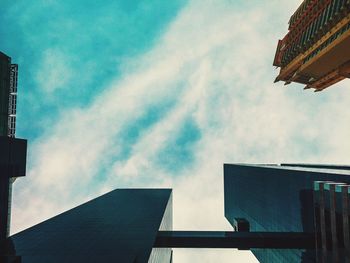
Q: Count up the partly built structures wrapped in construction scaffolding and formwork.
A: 1